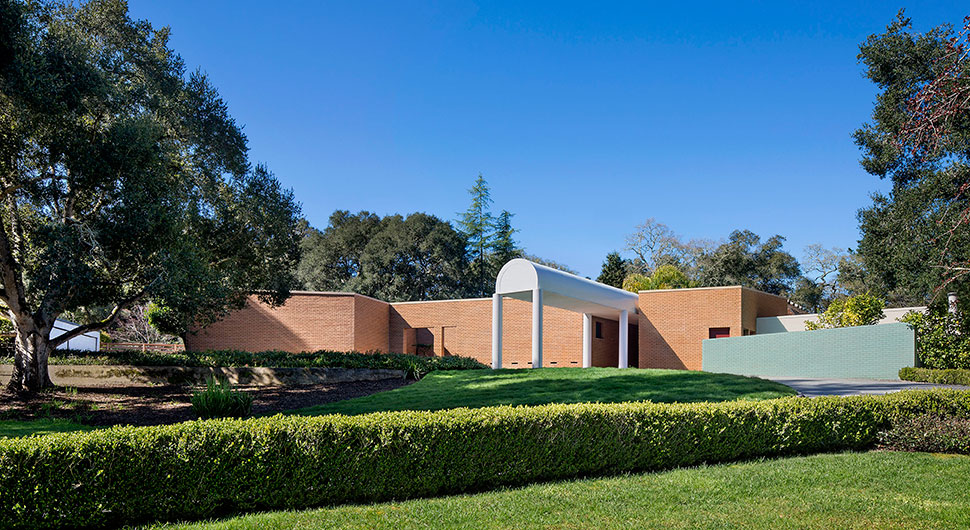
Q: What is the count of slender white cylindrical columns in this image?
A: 4